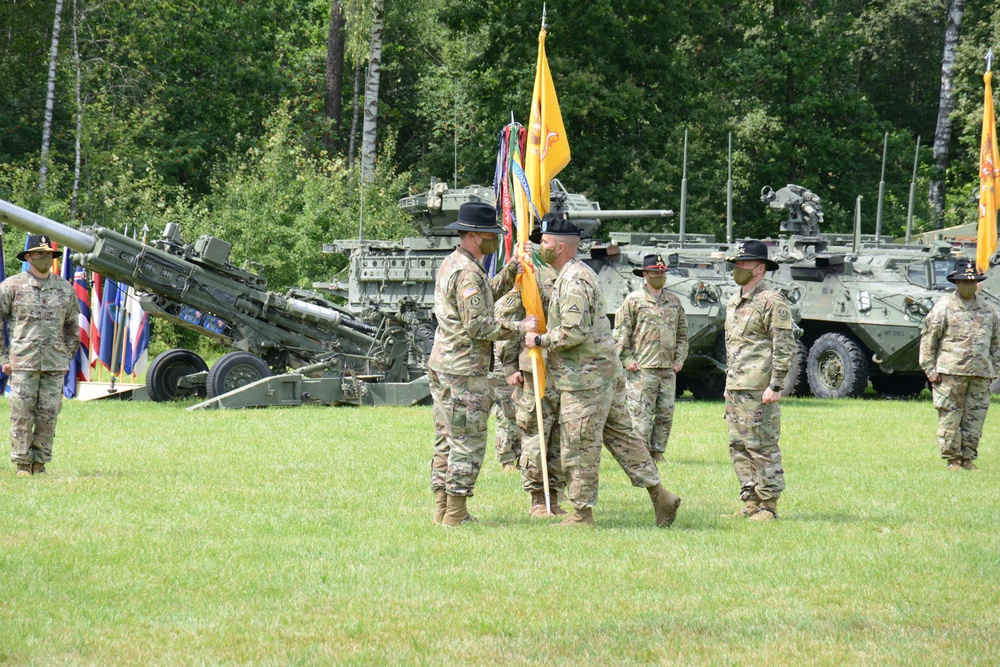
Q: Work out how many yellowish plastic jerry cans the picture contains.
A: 0